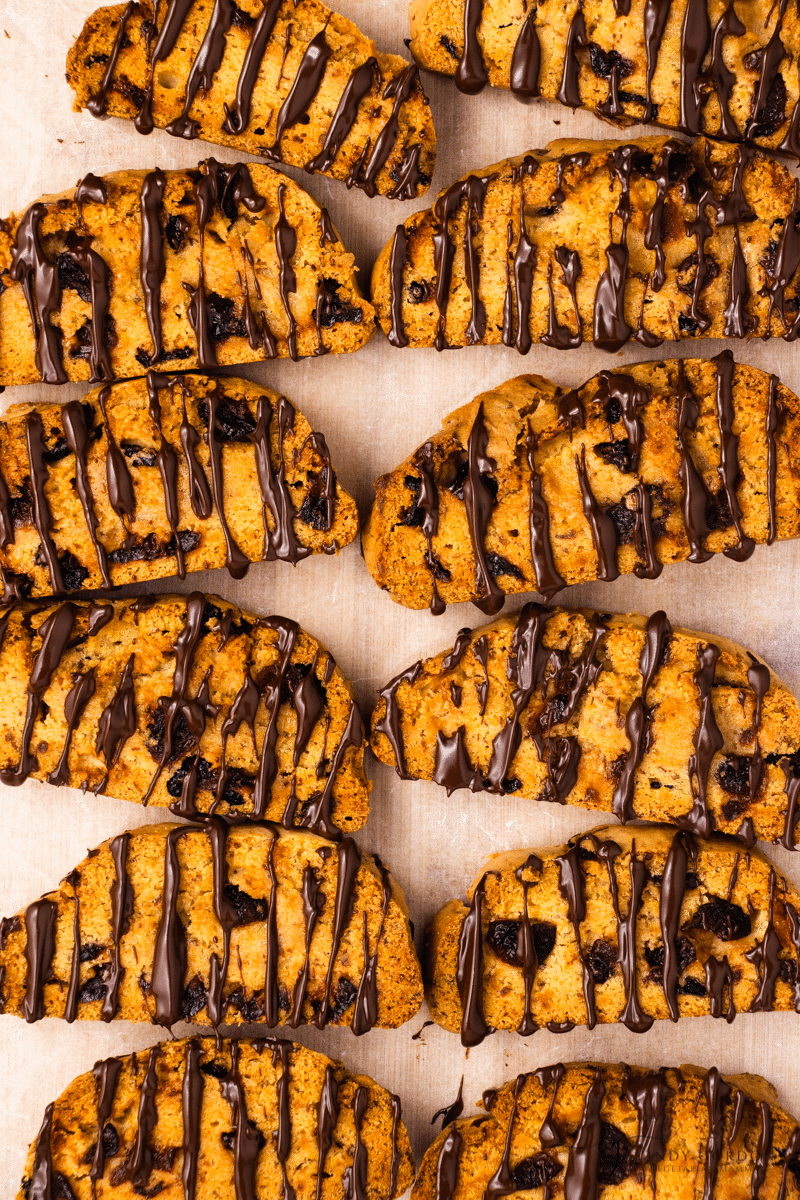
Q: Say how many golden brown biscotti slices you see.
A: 12